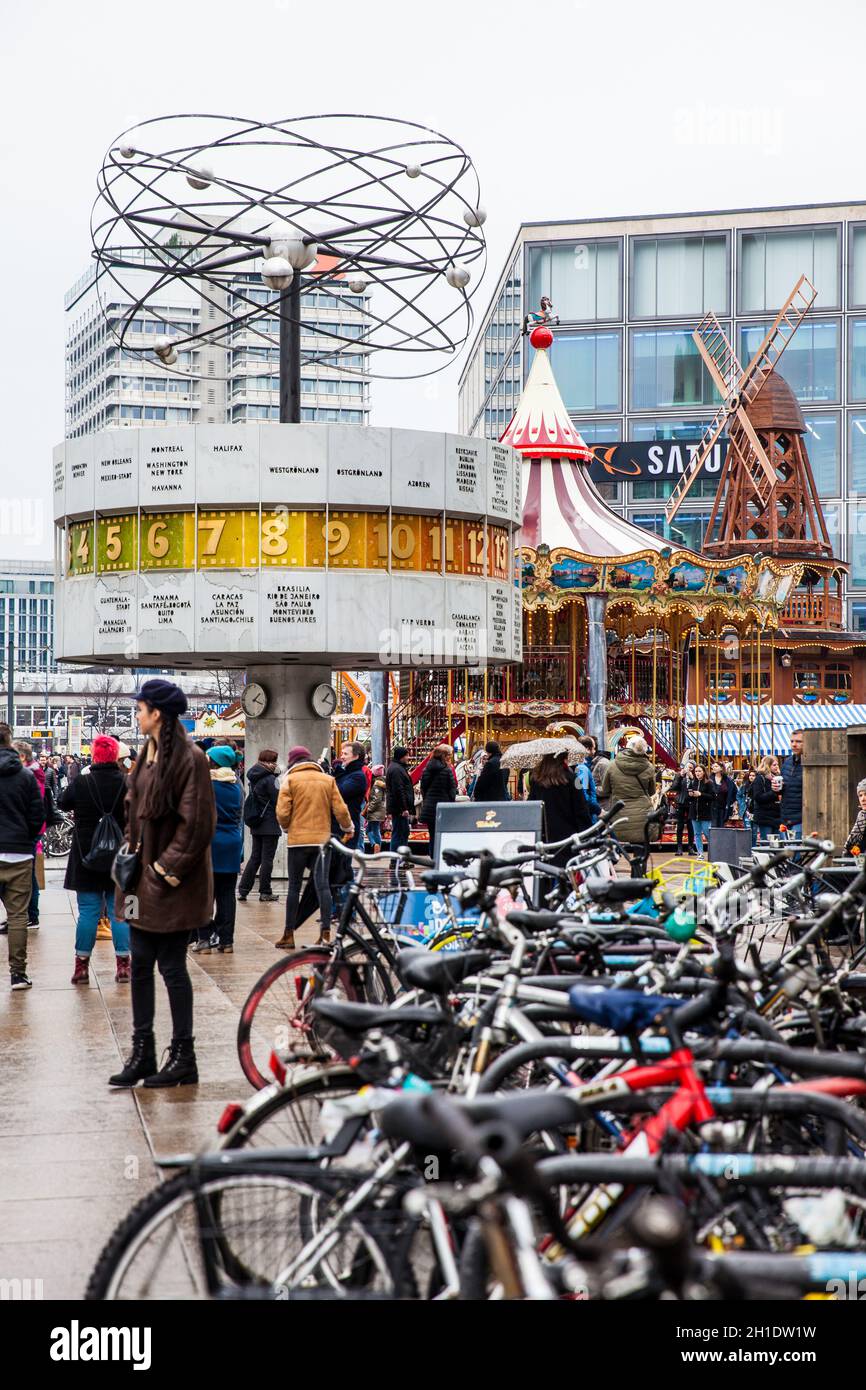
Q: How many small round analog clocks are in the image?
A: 2